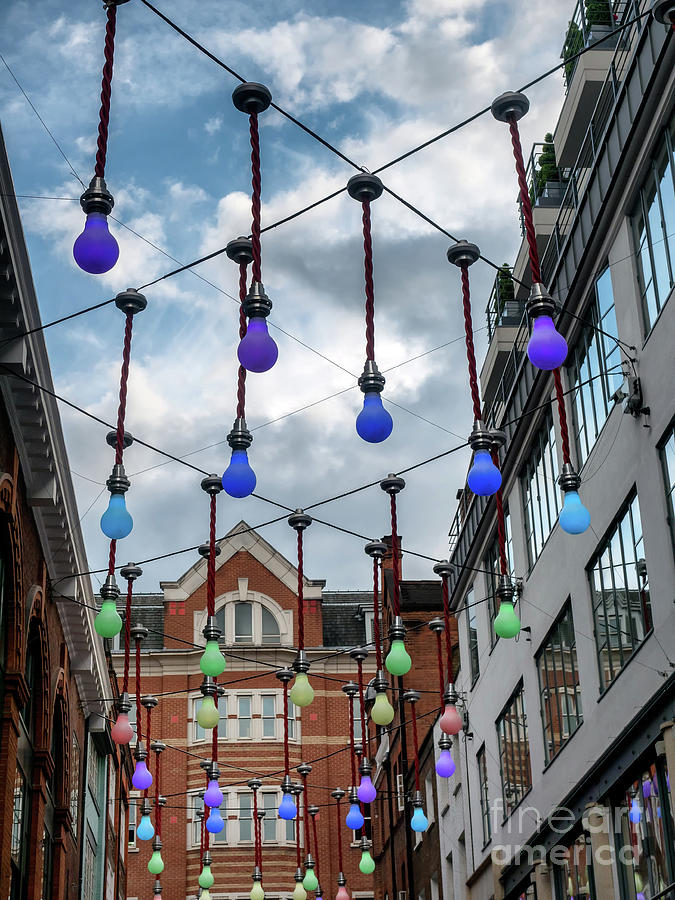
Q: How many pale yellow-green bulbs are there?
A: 6